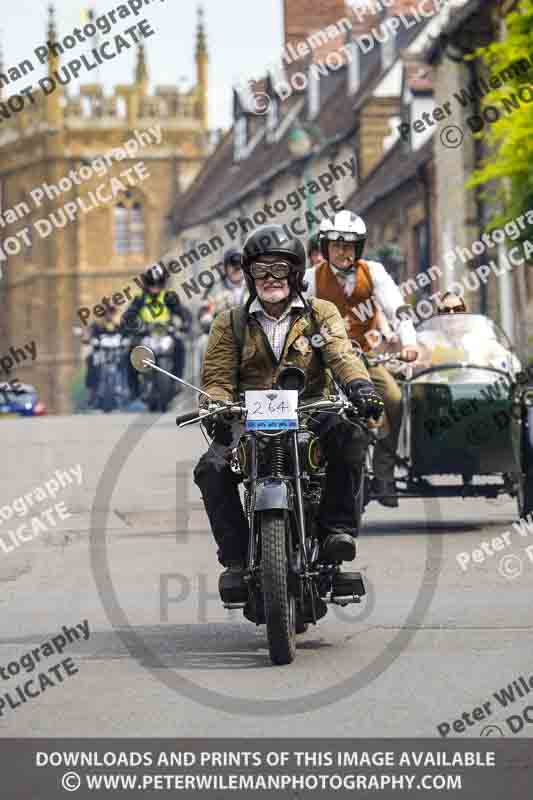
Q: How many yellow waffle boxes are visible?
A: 0